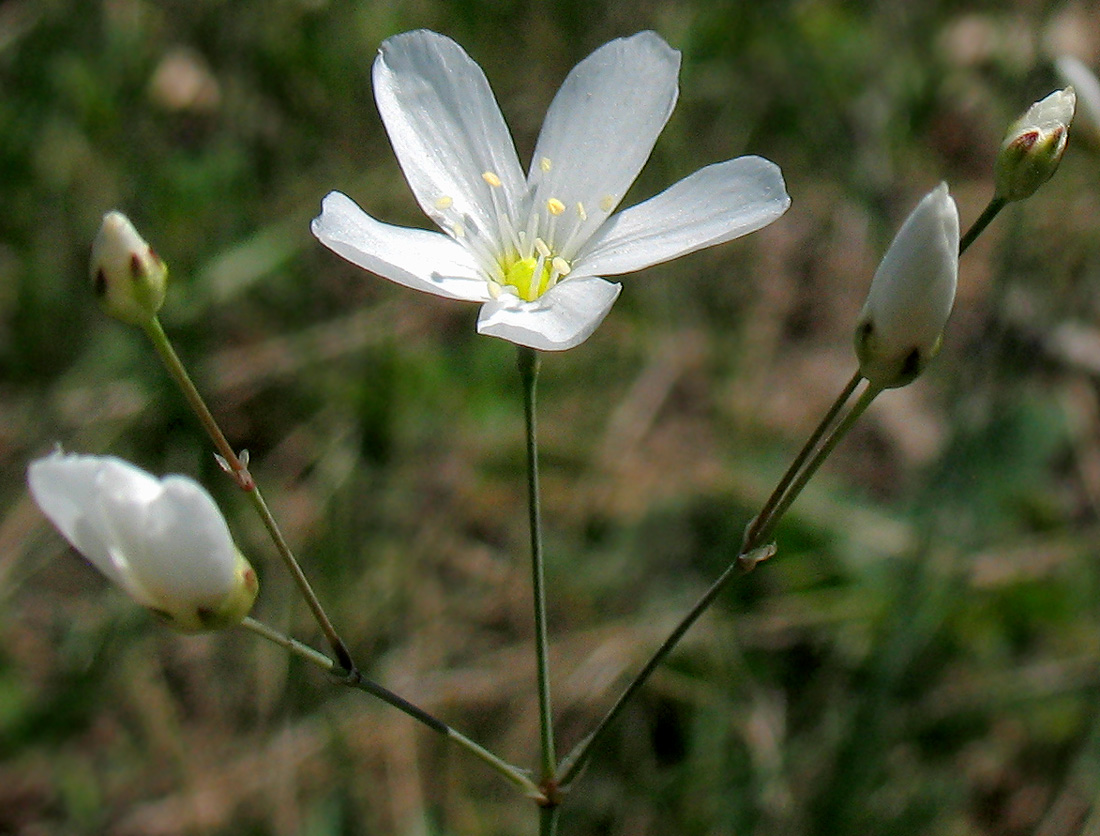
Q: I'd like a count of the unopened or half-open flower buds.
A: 4